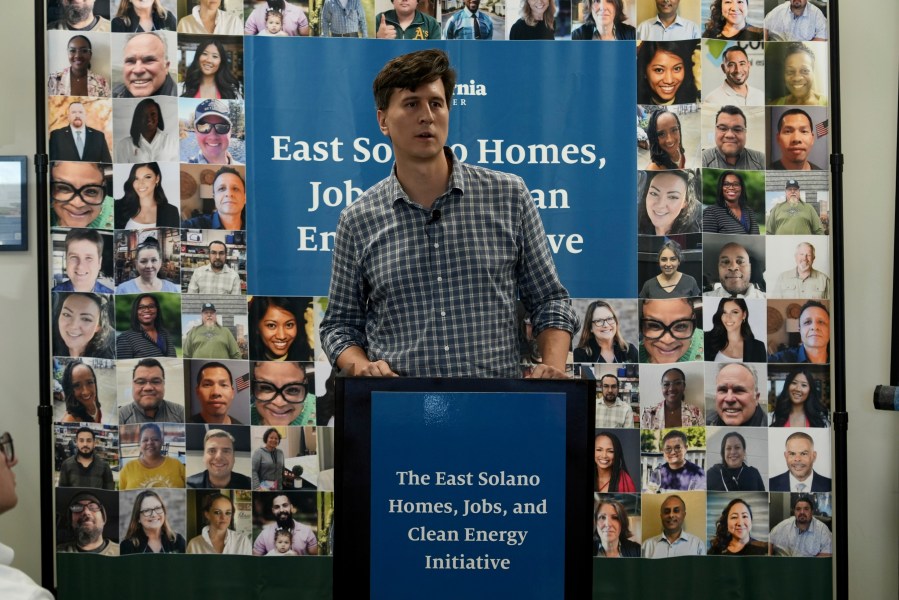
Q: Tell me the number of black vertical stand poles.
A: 2